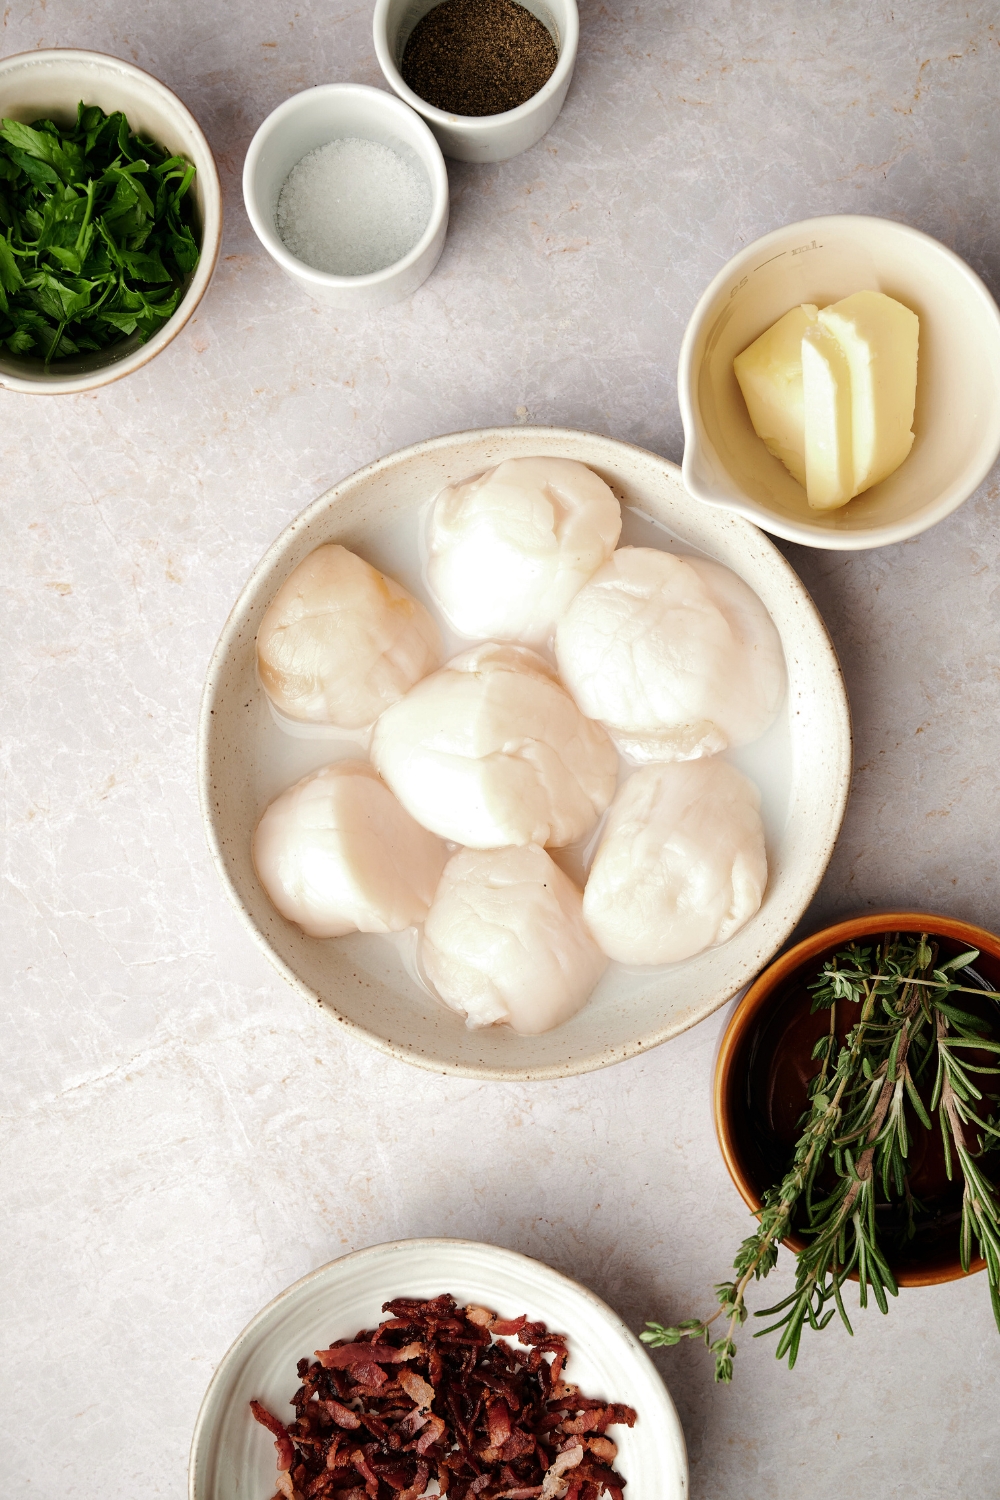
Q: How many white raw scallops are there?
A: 7